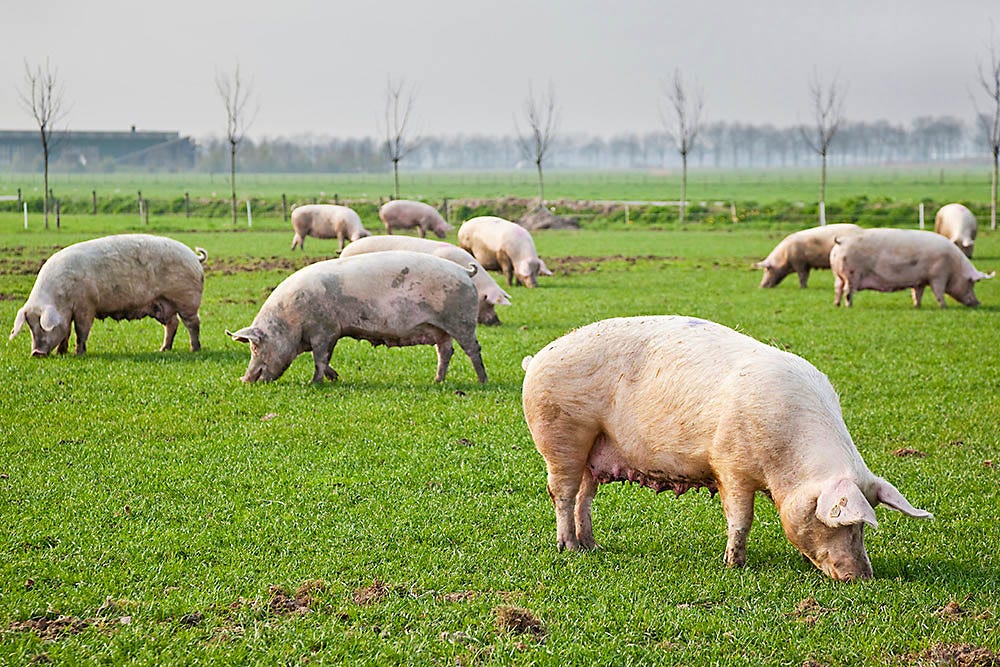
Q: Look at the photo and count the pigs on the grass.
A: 10